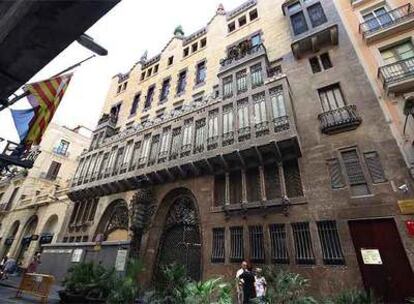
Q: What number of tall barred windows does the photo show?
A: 6